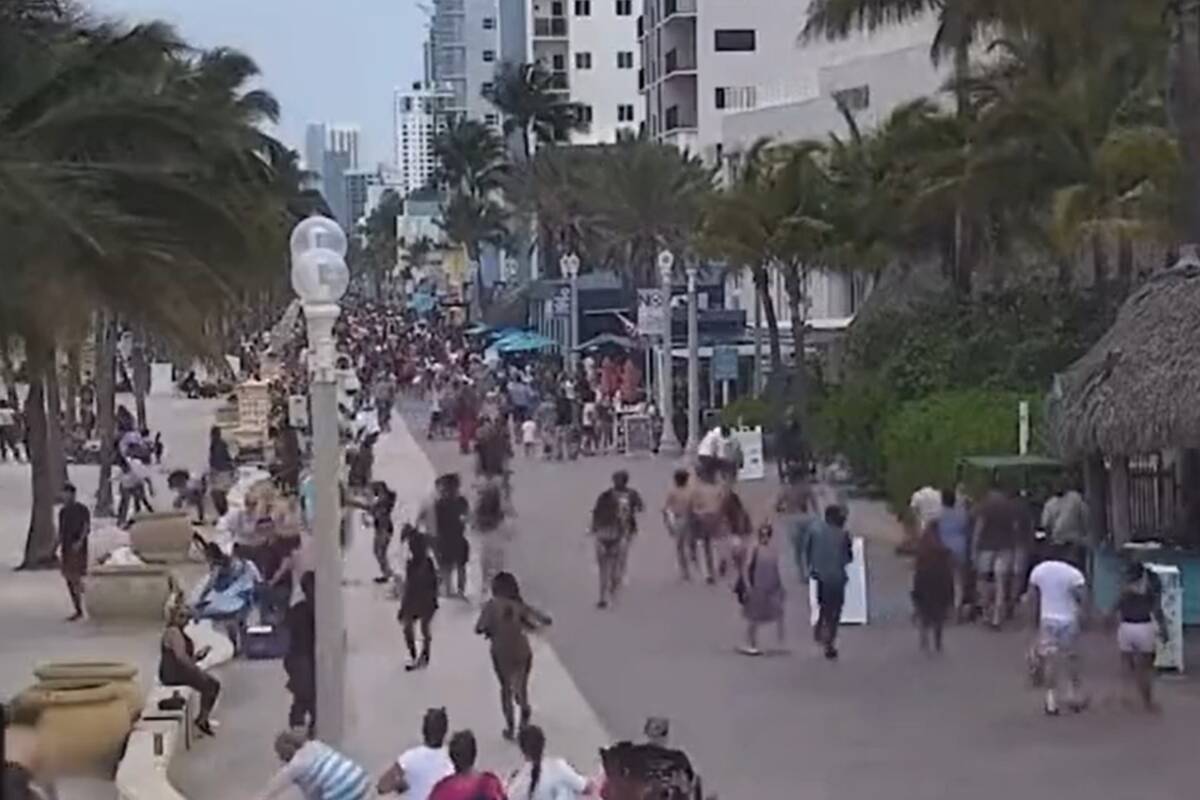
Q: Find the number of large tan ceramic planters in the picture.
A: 4